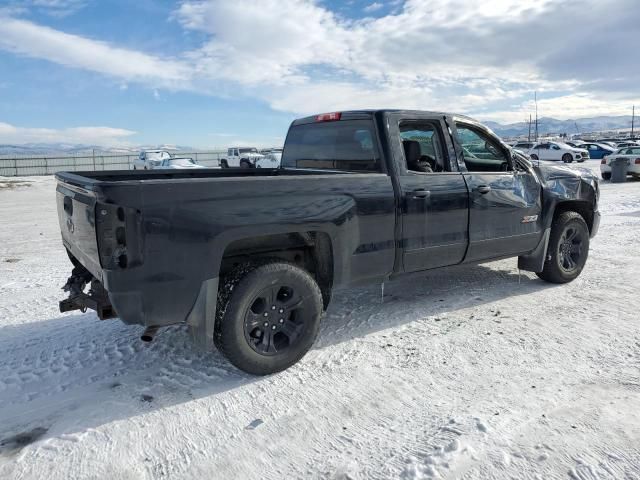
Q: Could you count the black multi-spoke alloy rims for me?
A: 2